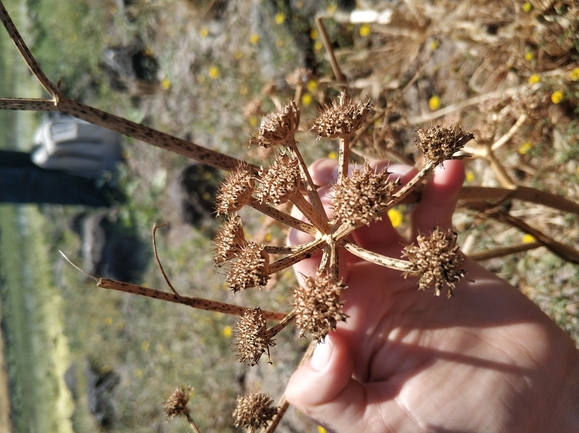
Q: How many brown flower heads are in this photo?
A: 13